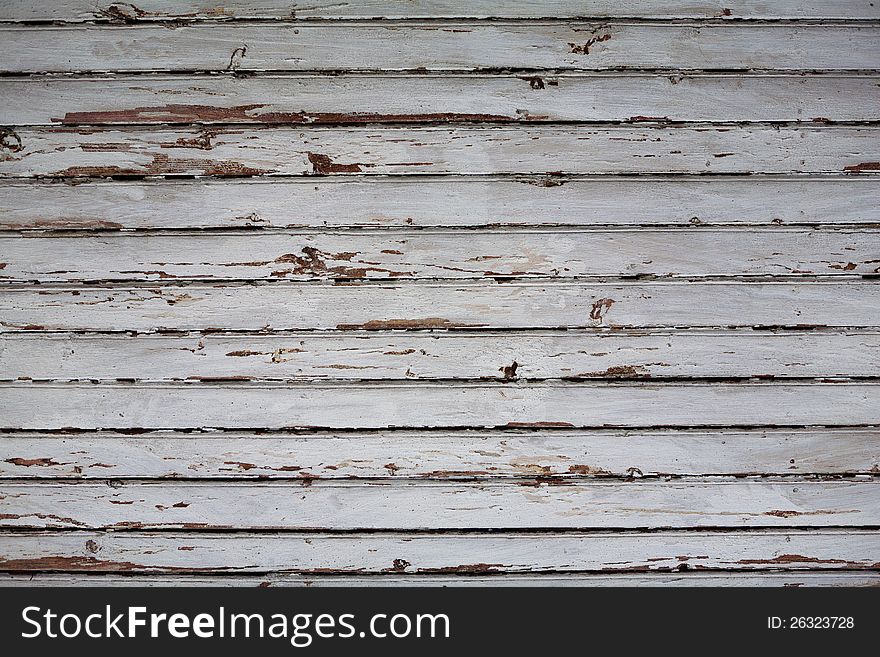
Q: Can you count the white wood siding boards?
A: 13